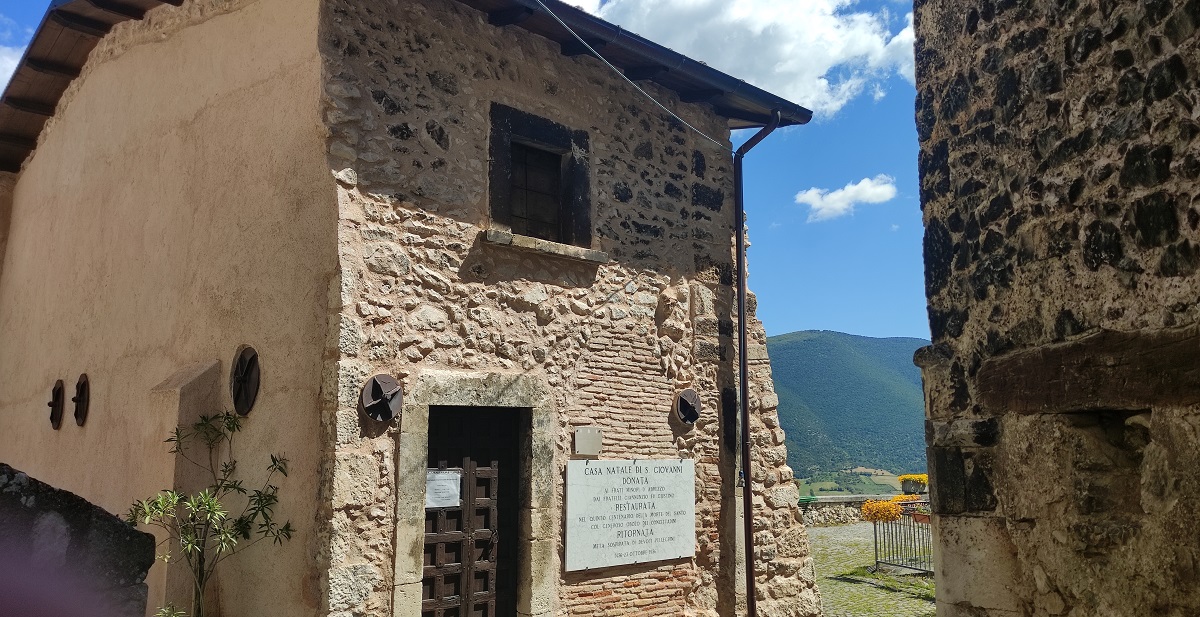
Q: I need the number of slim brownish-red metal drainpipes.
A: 1